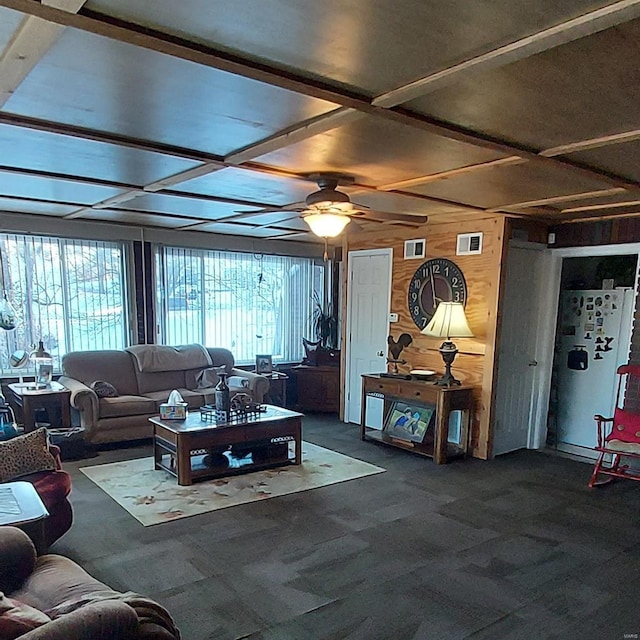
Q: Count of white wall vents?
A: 2